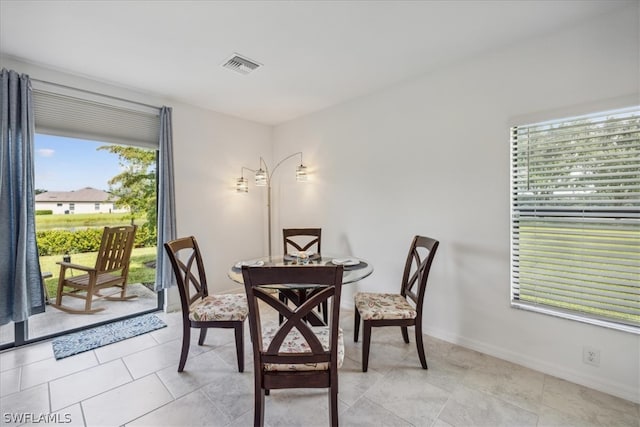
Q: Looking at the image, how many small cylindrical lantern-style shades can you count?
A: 3